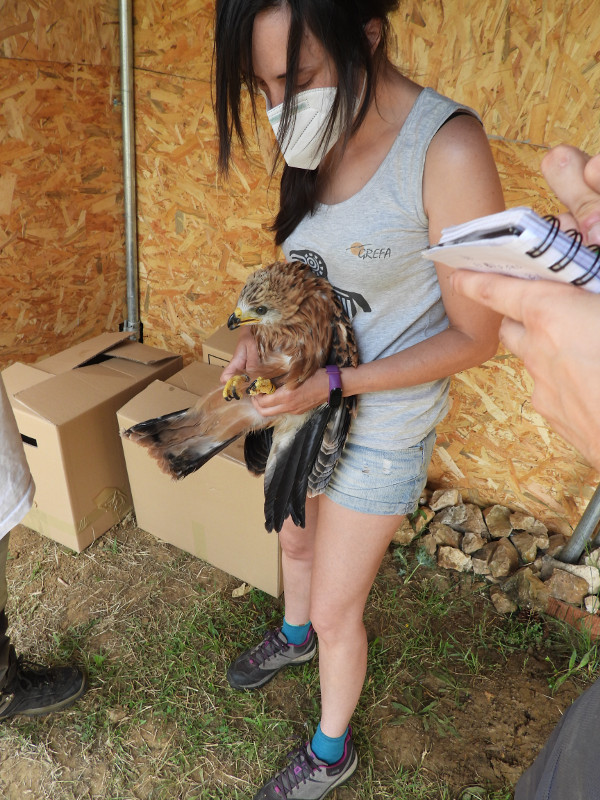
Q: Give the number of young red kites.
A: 1